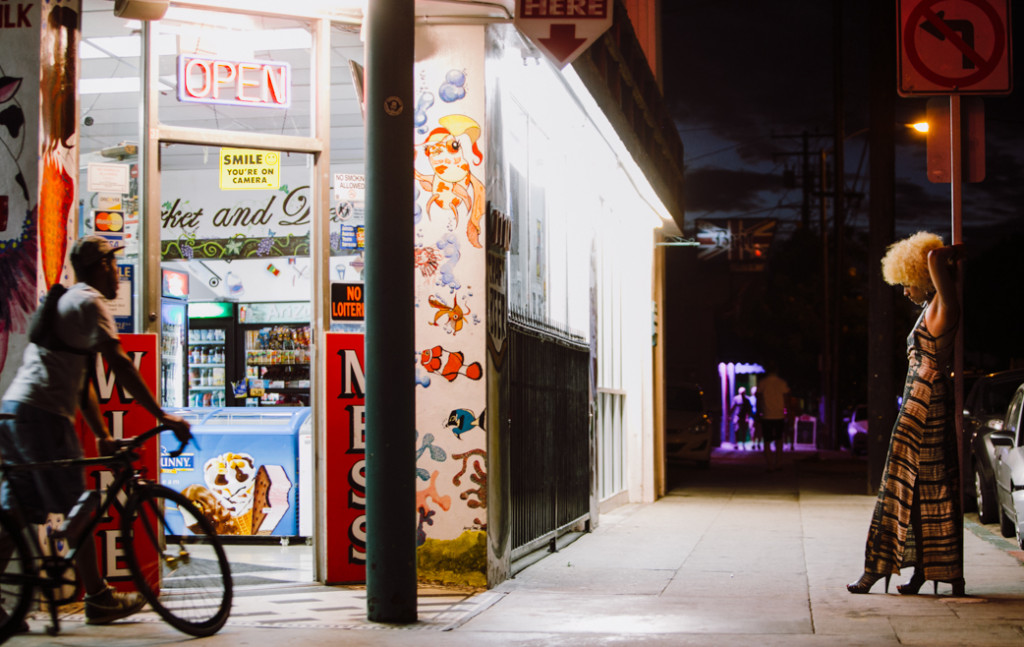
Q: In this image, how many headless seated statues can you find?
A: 0